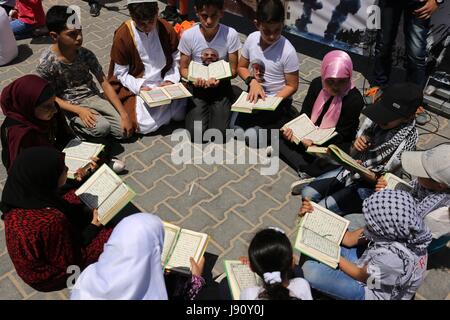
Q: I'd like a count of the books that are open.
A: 11